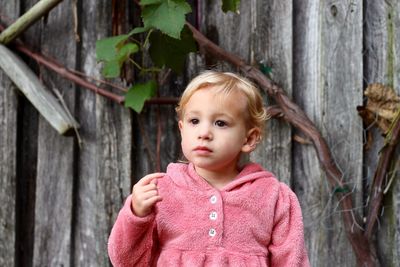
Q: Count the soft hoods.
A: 1